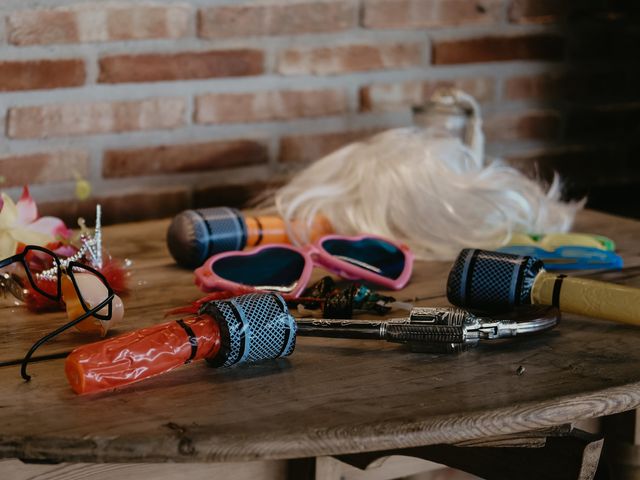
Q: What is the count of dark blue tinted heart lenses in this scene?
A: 2